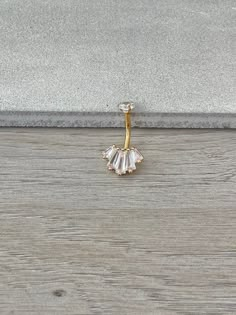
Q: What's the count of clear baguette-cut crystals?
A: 5